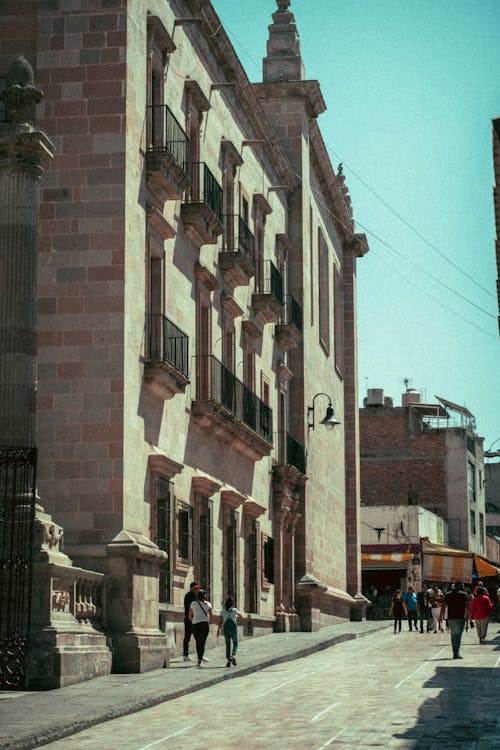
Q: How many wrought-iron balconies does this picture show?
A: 8